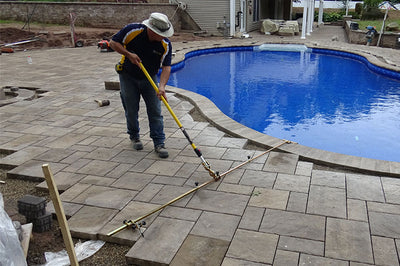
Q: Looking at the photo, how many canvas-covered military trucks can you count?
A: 0